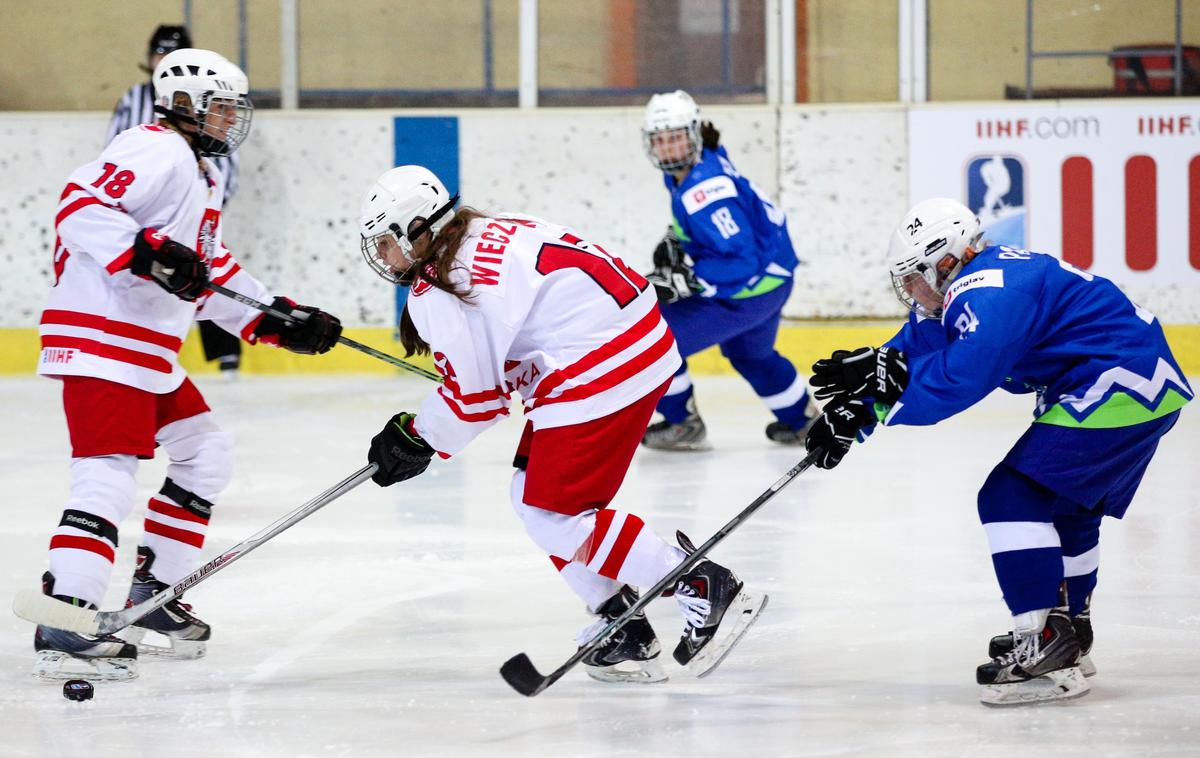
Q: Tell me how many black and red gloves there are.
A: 2